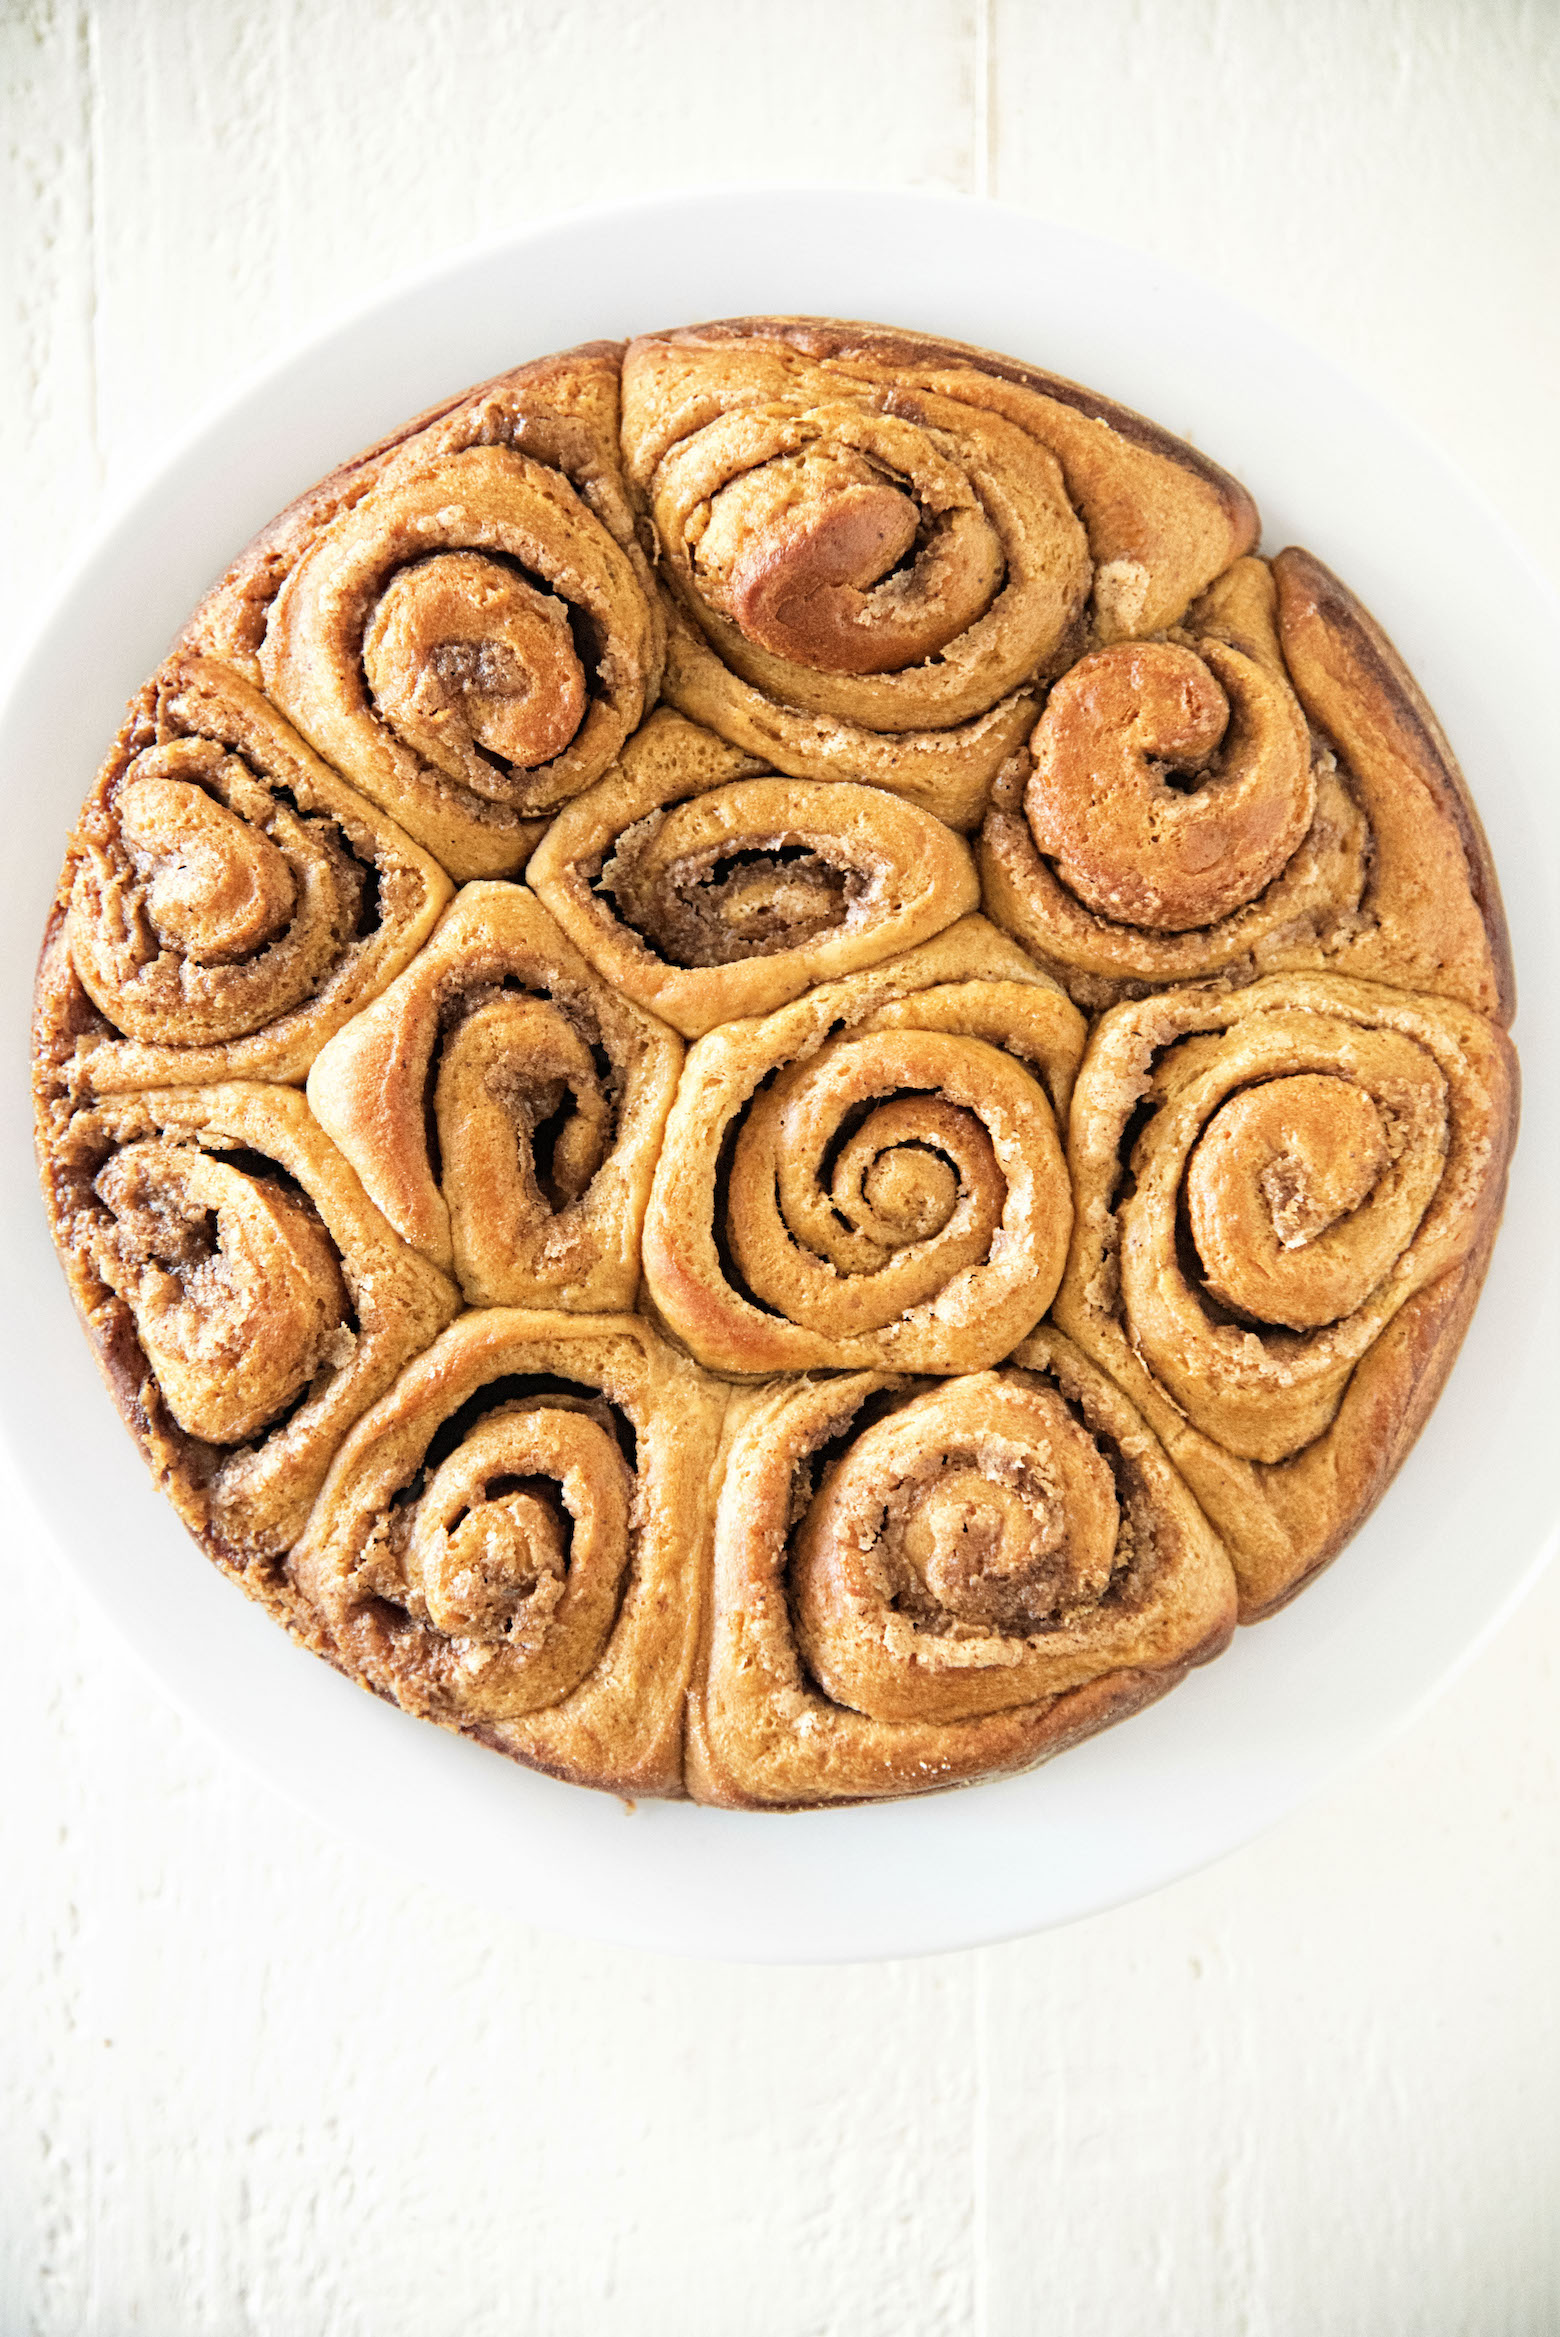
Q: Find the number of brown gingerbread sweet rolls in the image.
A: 11